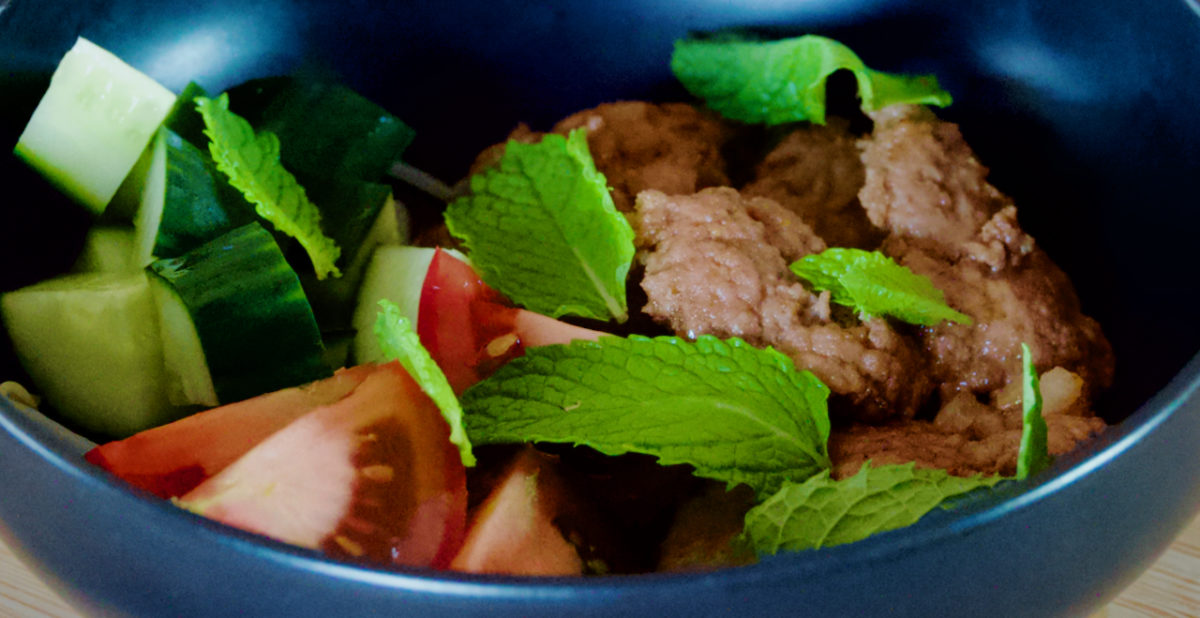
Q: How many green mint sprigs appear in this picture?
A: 8